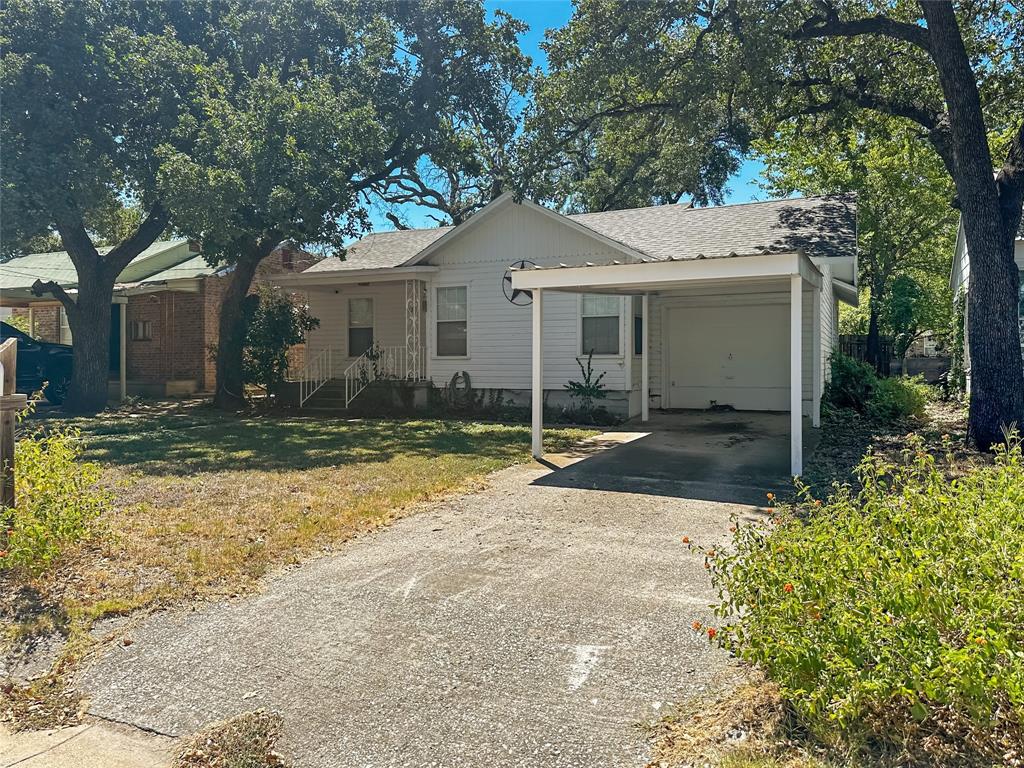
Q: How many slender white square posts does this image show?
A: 4